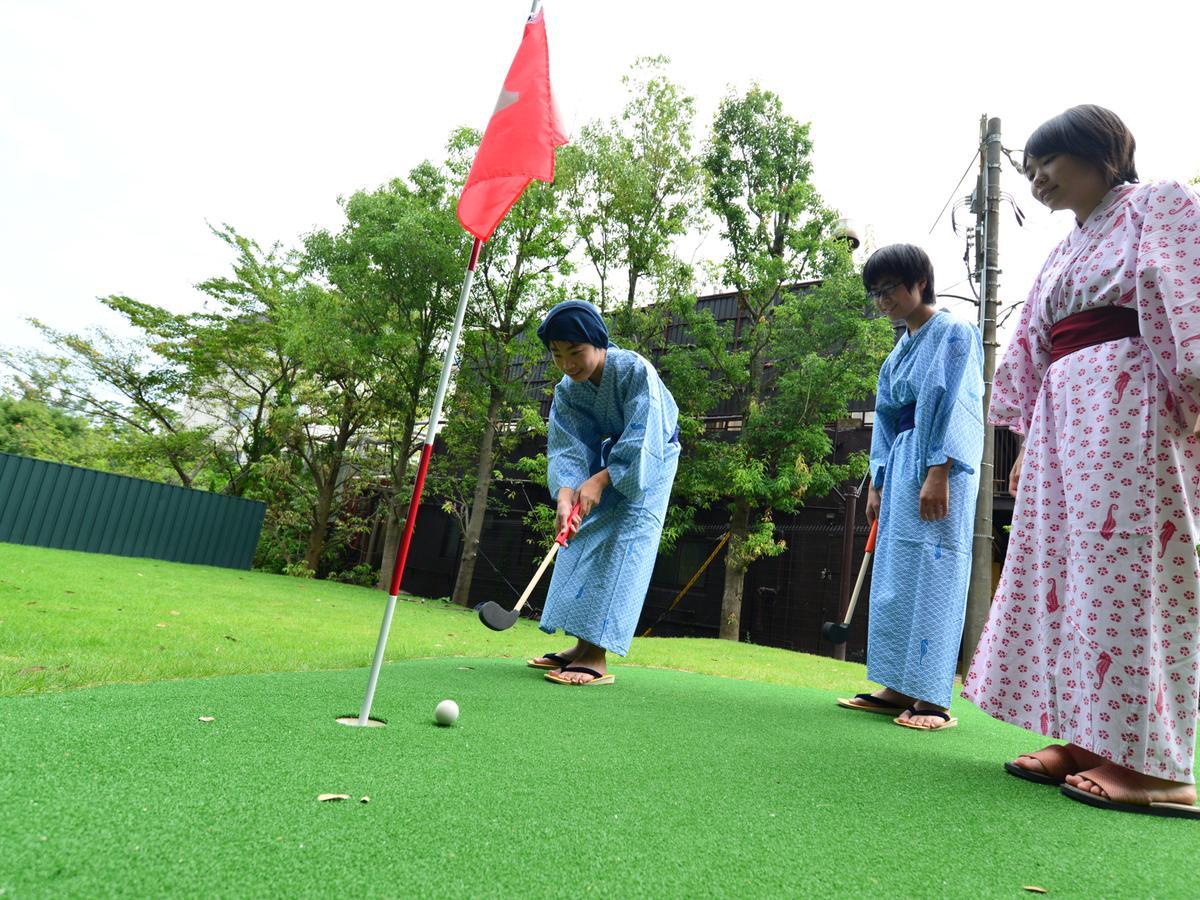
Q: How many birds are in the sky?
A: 0